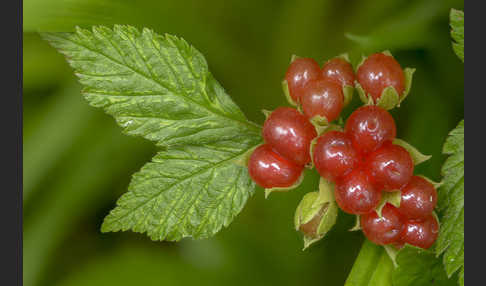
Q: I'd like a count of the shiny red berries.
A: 13